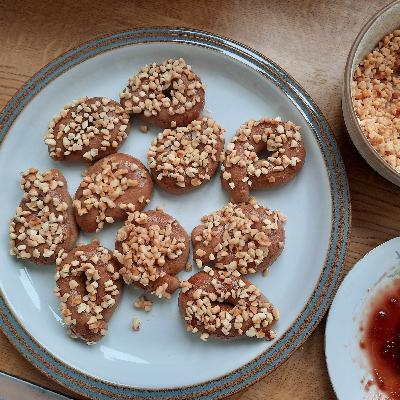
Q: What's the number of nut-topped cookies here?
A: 10